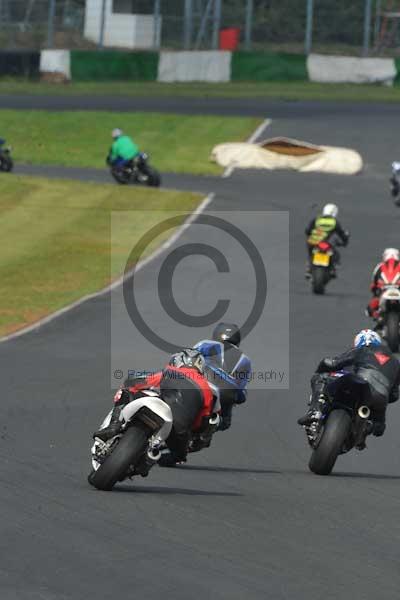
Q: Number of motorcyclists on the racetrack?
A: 8